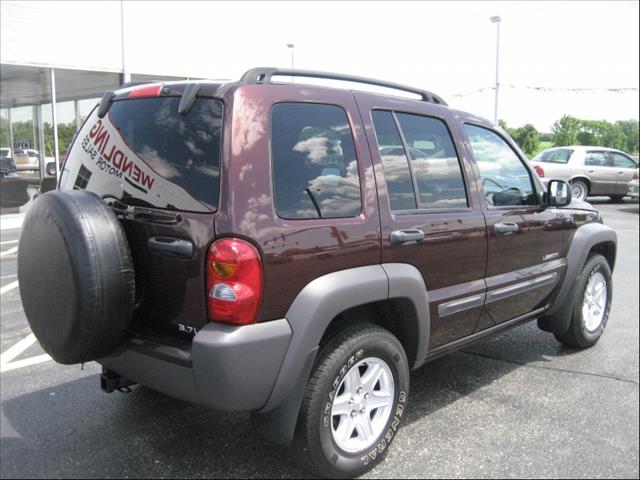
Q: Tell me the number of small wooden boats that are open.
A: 0